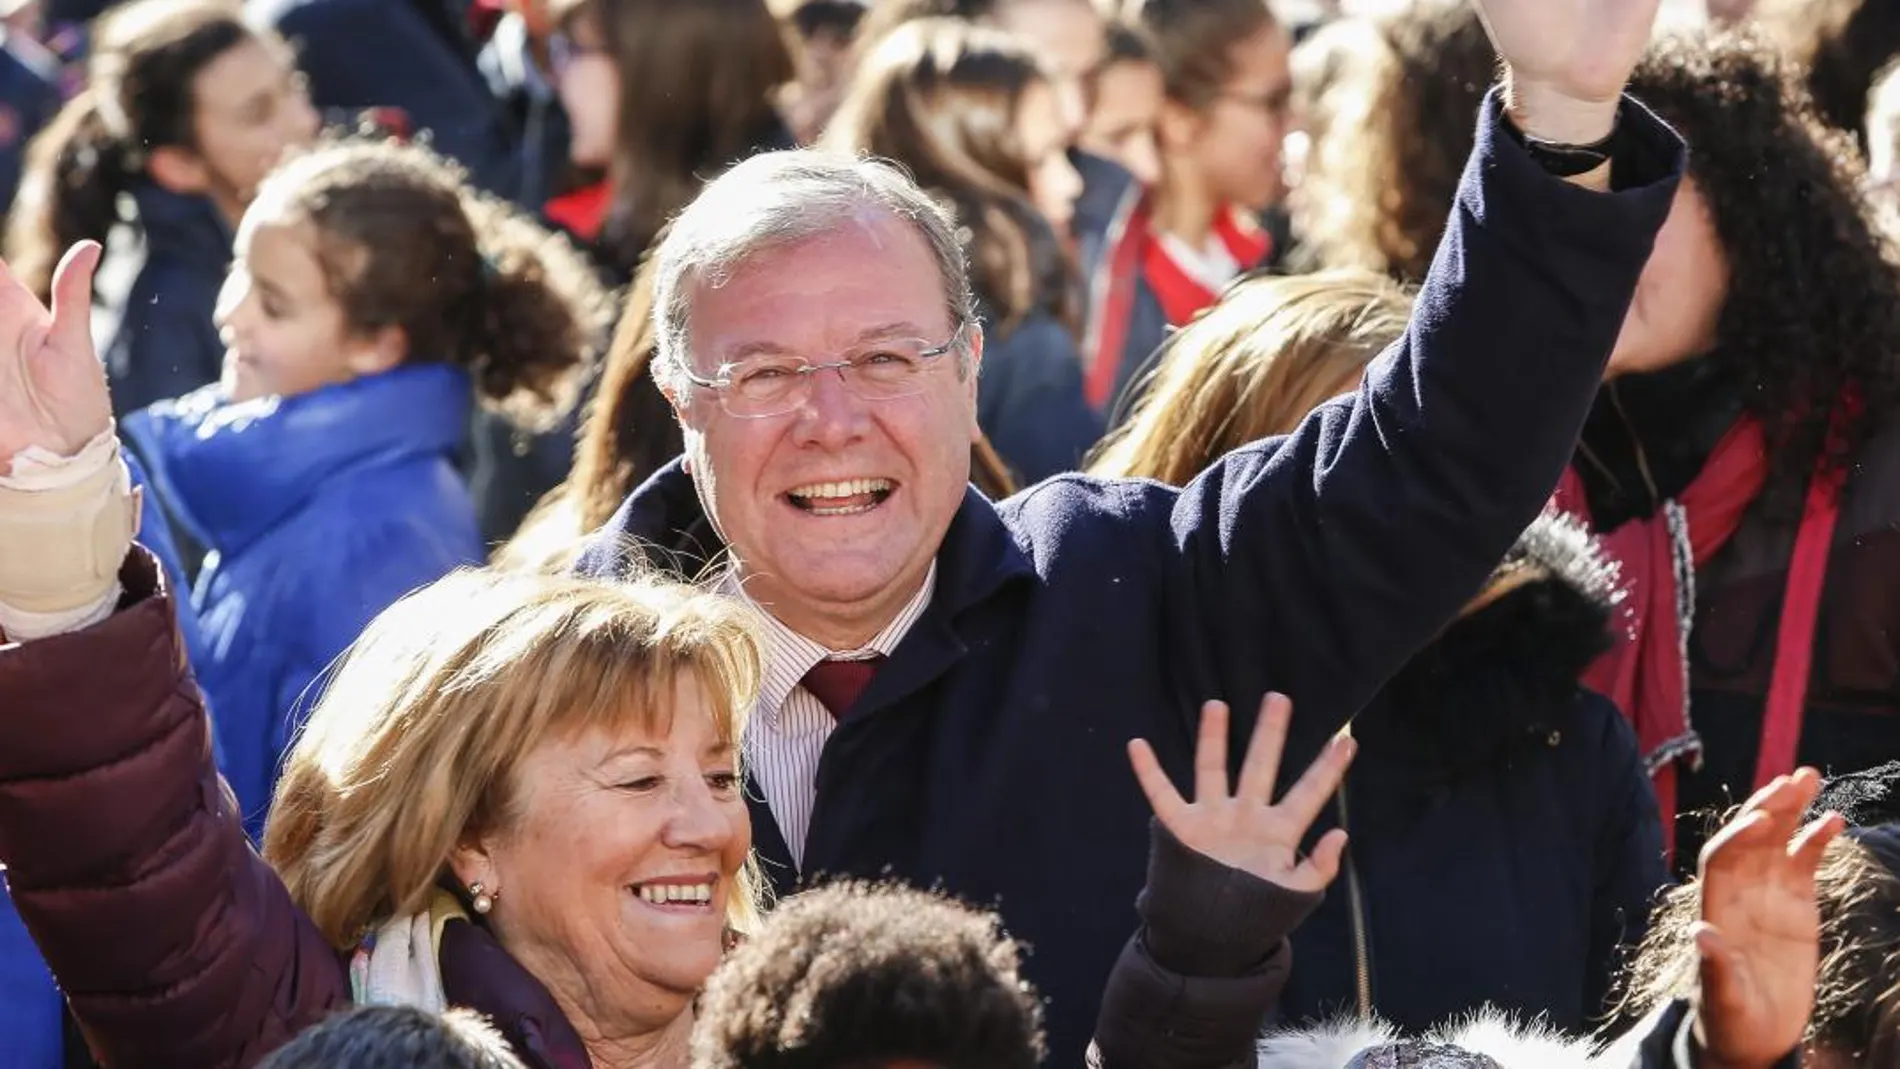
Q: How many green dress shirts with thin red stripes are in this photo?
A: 0